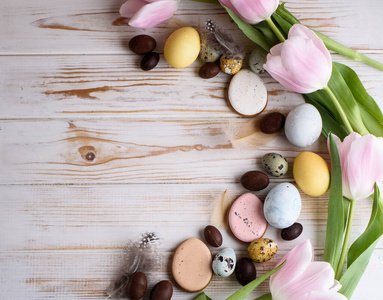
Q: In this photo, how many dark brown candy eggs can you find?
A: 10